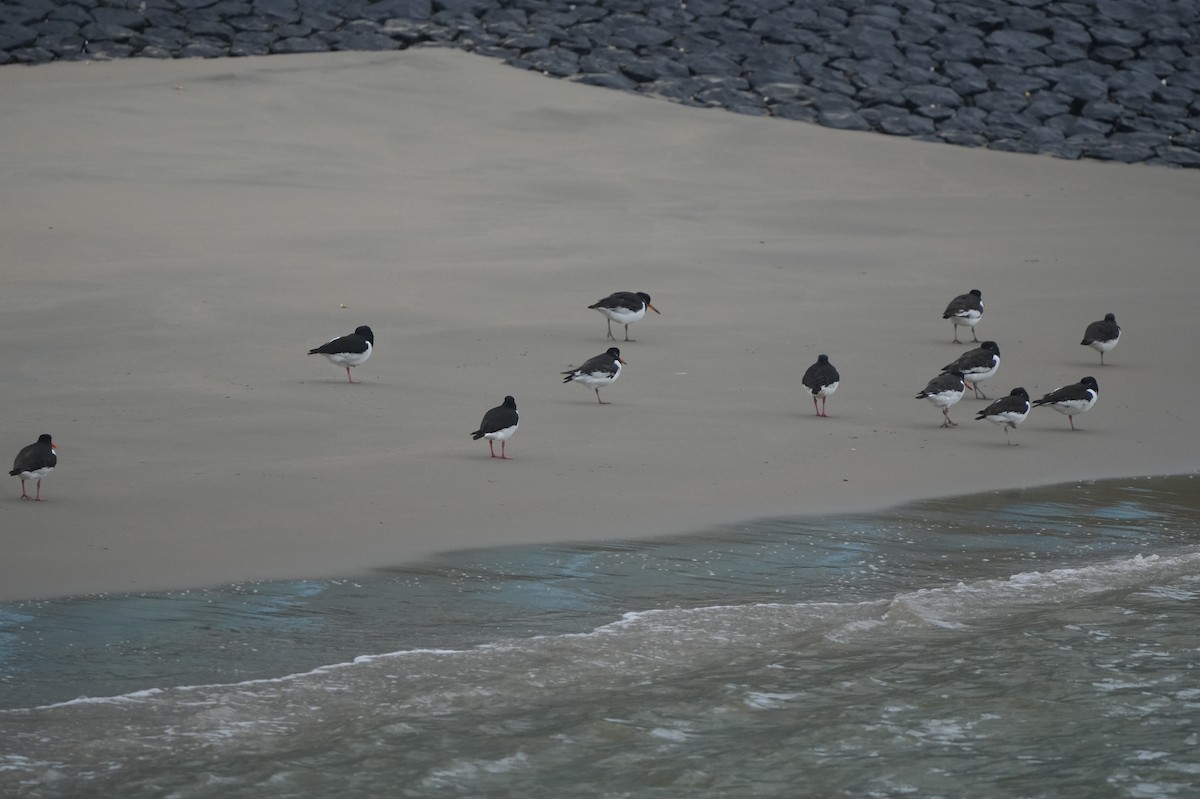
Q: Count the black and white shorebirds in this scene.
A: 12